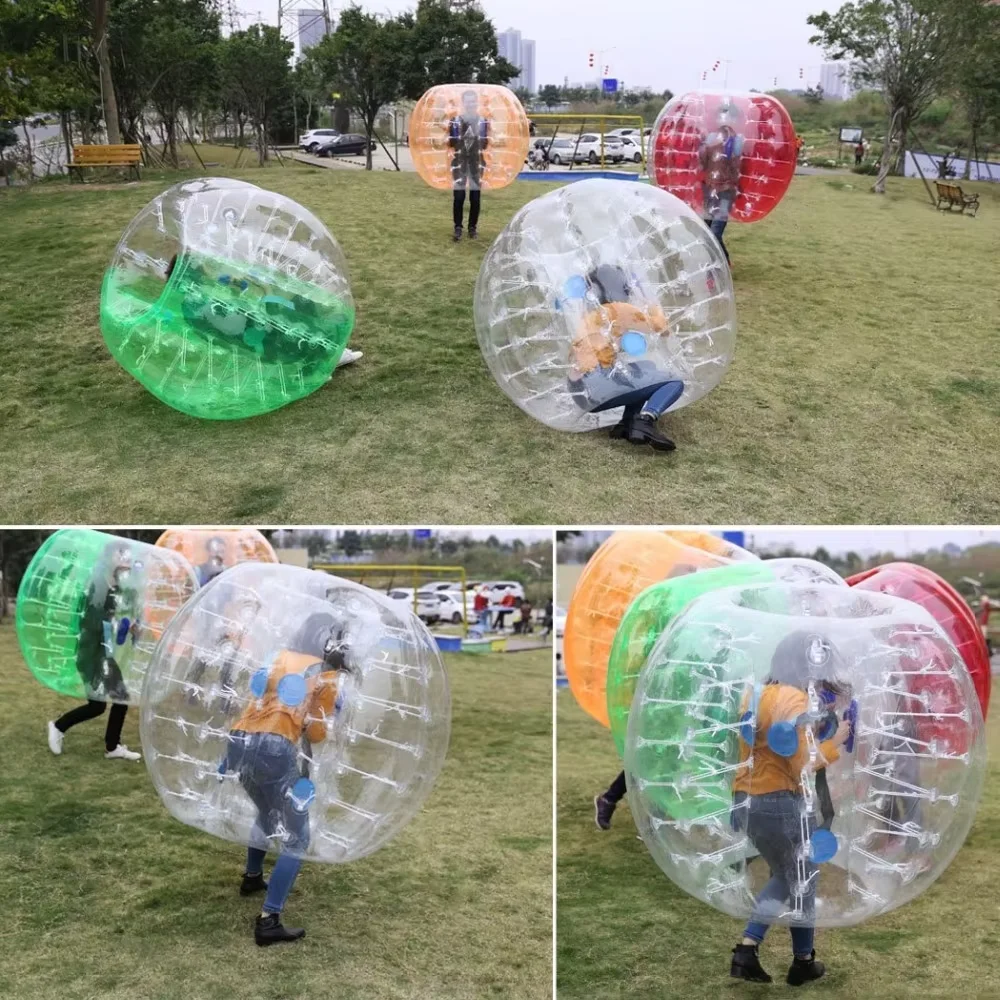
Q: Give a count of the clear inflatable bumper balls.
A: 3